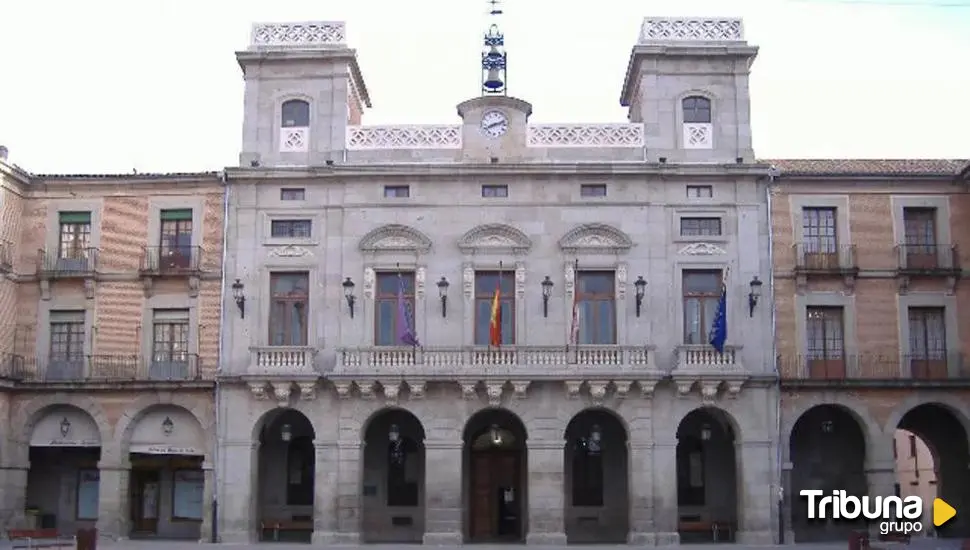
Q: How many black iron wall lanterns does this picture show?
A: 6